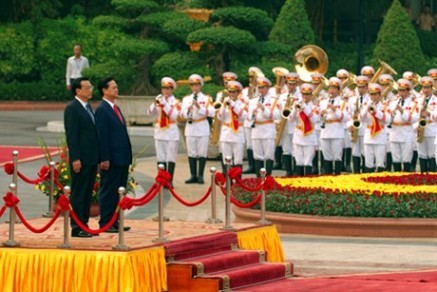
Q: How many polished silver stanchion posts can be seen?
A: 9